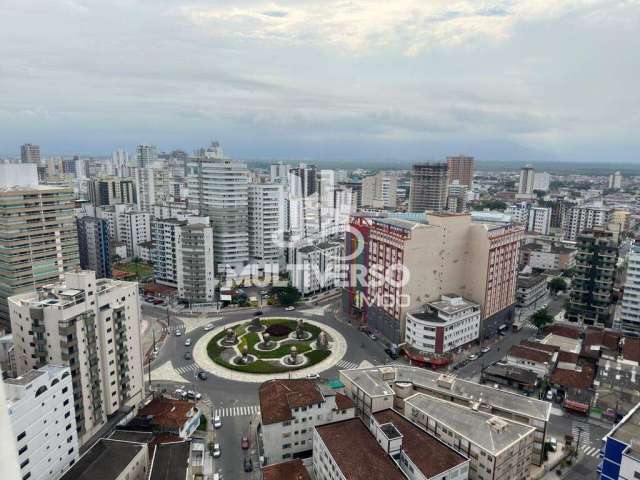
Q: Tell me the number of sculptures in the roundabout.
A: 7